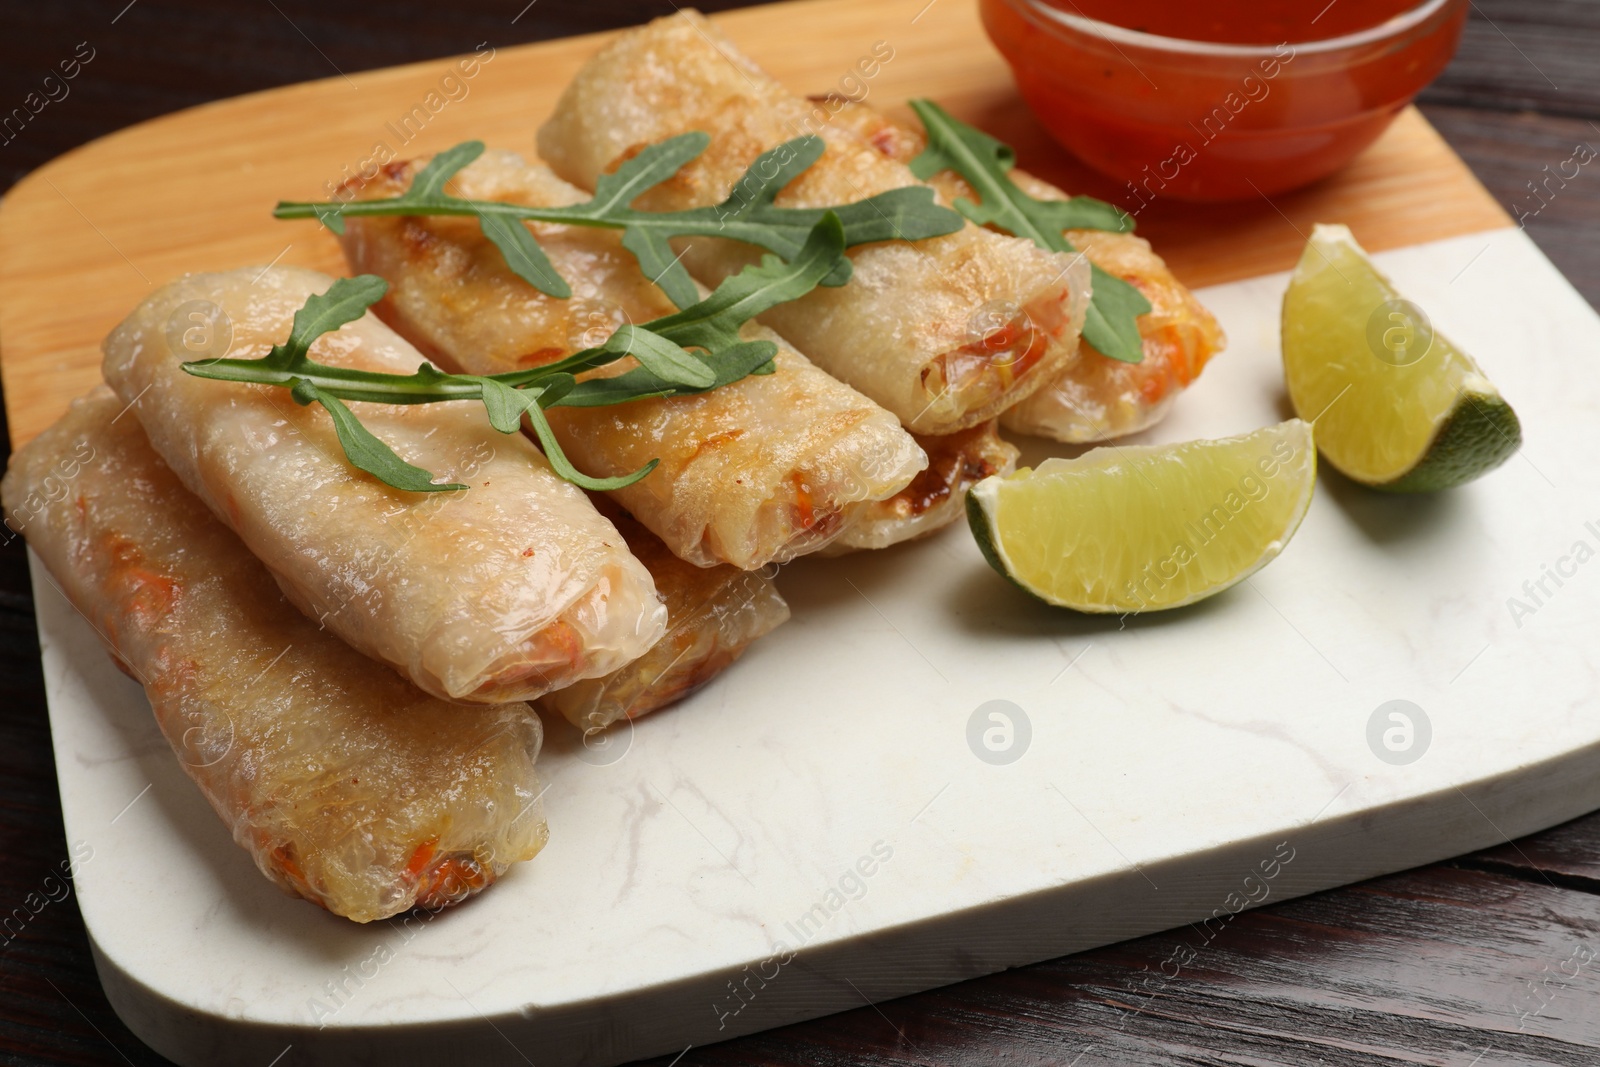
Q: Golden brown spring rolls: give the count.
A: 7